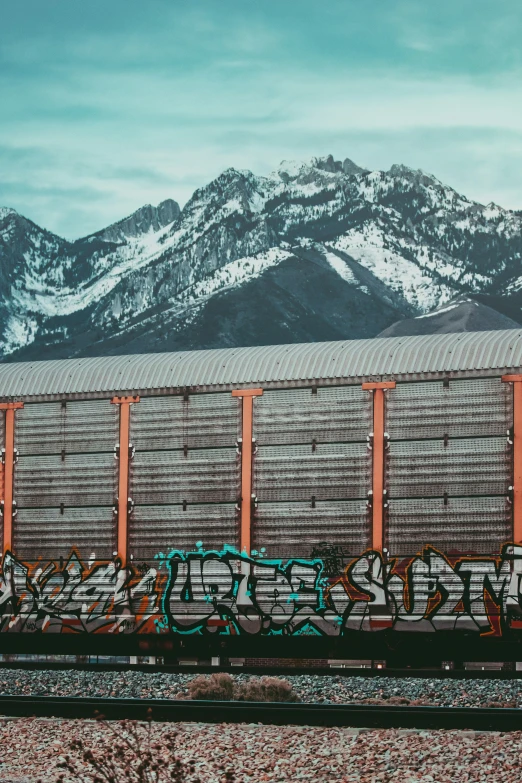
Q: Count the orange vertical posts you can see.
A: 5